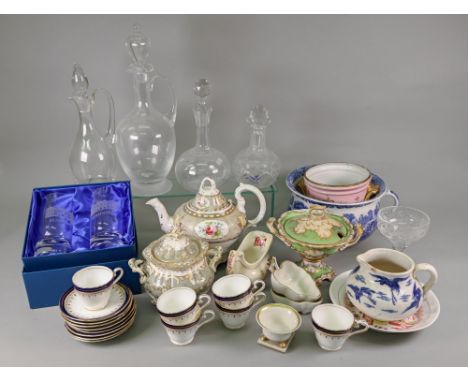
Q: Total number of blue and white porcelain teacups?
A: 6